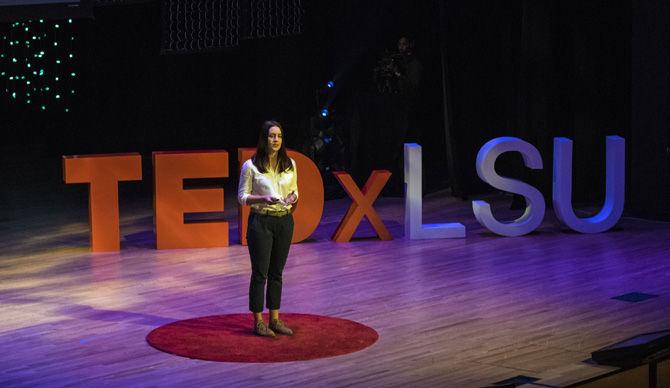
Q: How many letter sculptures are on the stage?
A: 7